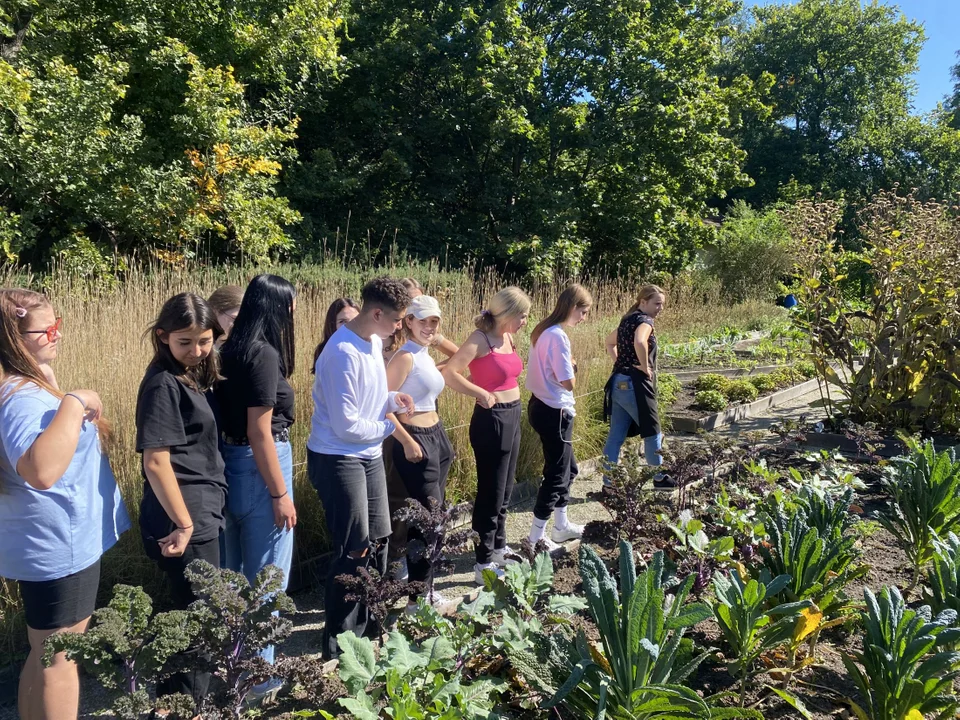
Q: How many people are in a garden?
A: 11